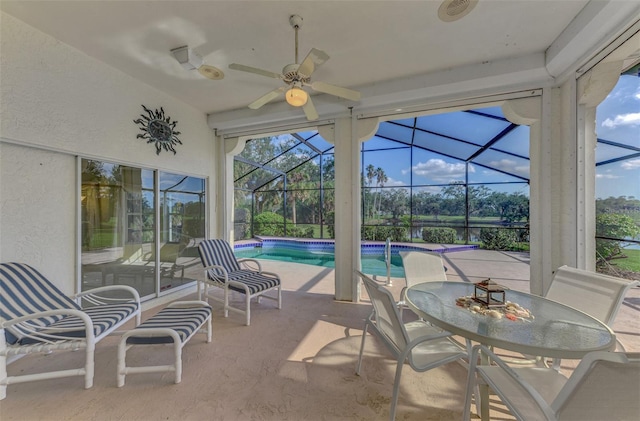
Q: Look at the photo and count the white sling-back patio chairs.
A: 4